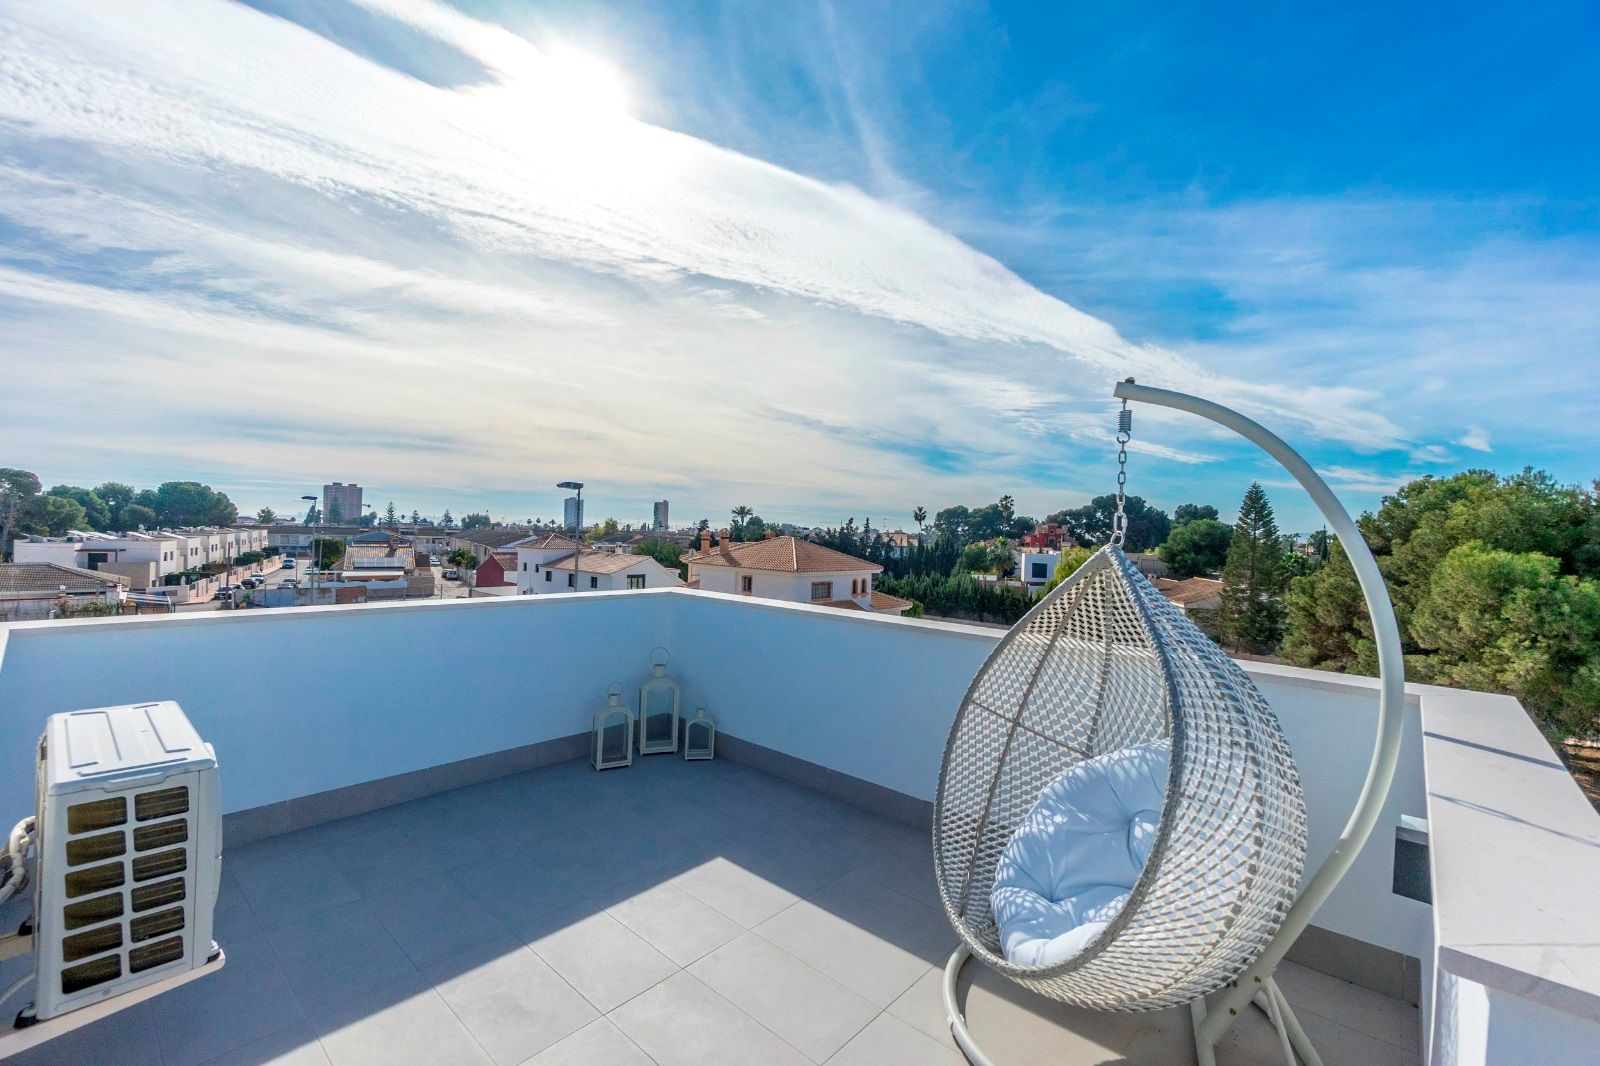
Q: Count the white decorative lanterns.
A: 3